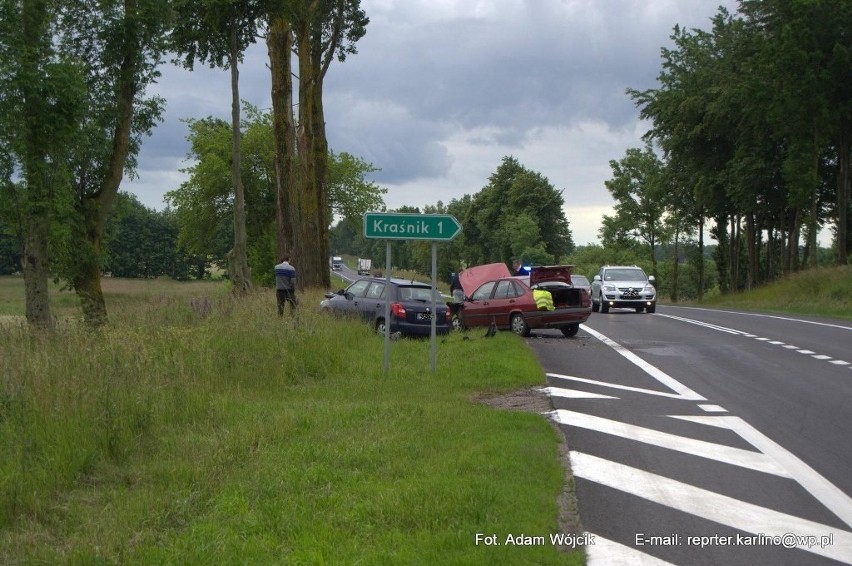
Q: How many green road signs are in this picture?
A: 1